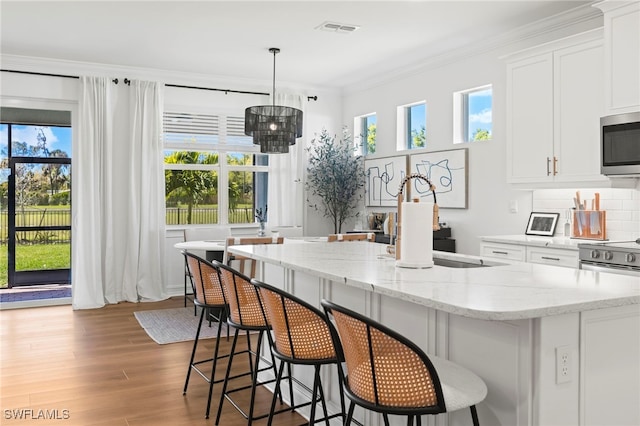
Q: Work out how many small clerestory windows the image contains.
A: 3